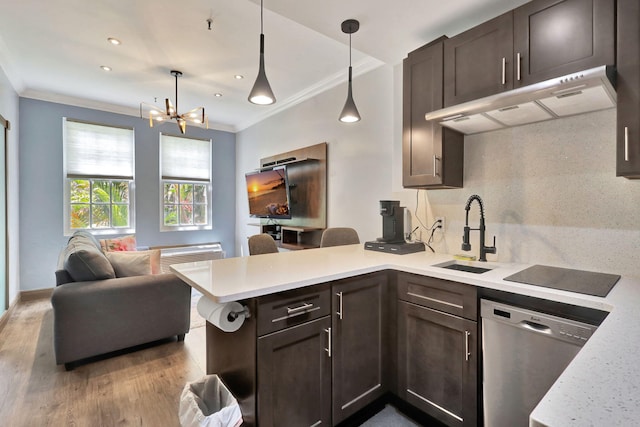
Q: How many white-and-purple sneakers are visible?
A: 0